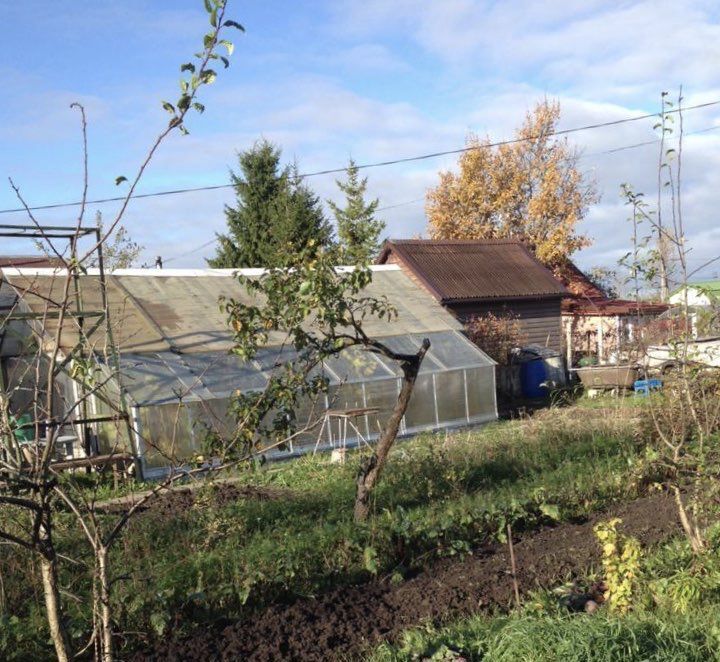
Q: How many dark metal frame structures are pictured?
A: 1